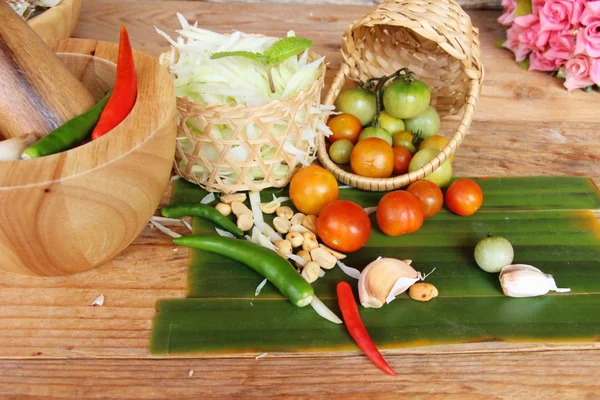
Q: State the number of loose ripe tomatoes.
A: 5